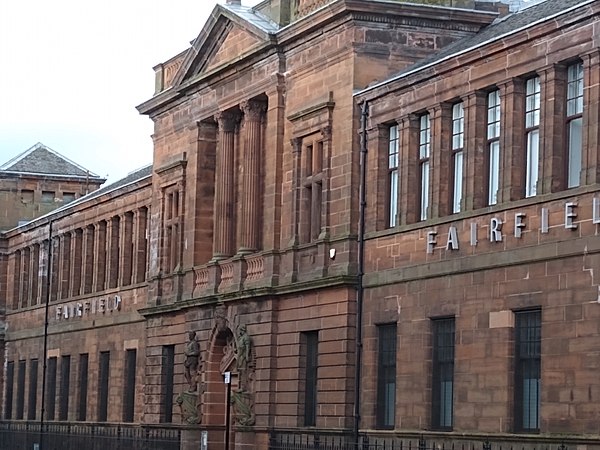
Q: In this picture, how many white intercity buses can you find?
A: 0